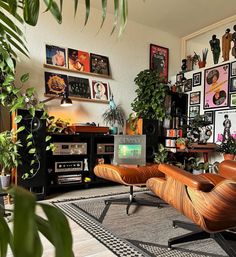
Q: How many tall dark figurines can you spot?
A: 3